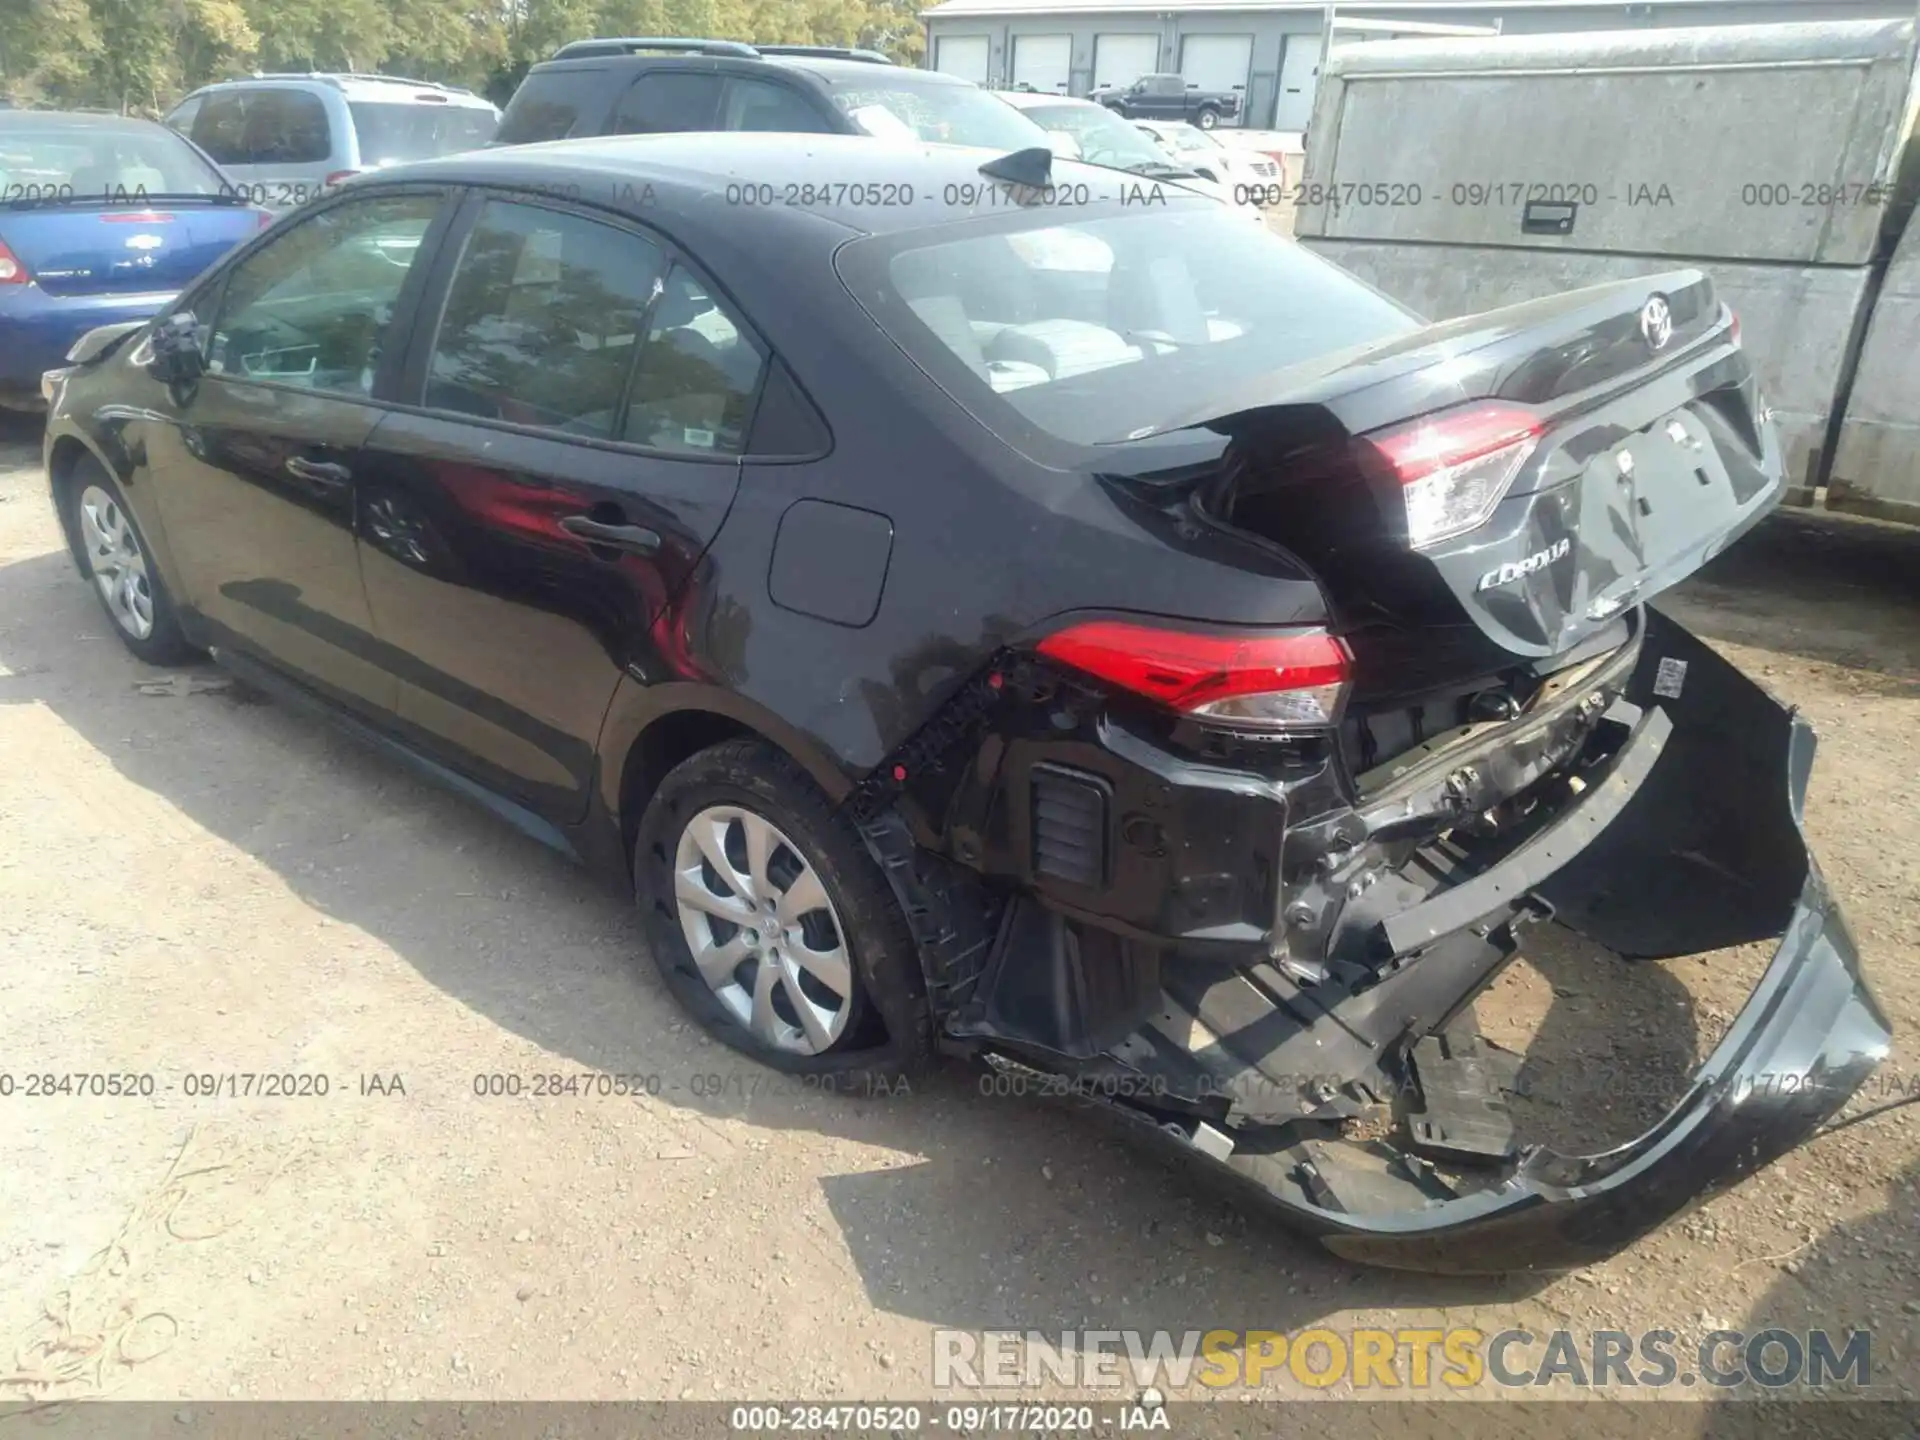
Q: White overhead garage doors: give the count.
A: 5